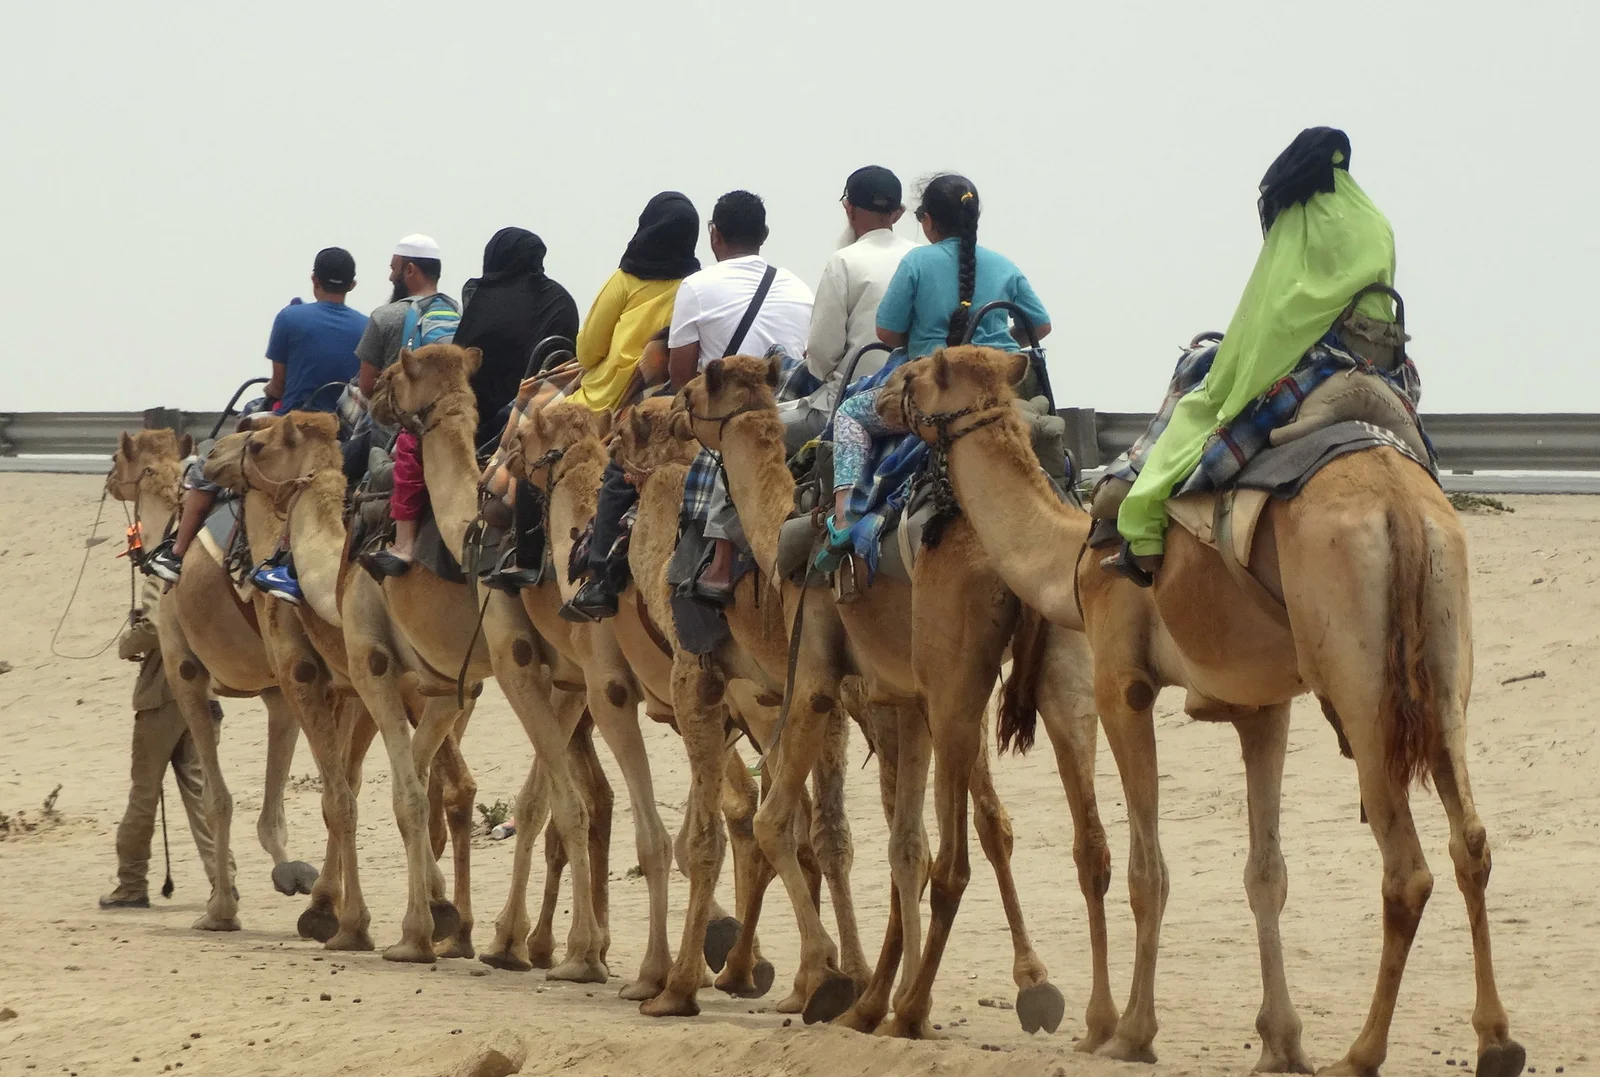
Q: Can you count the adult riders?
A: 8